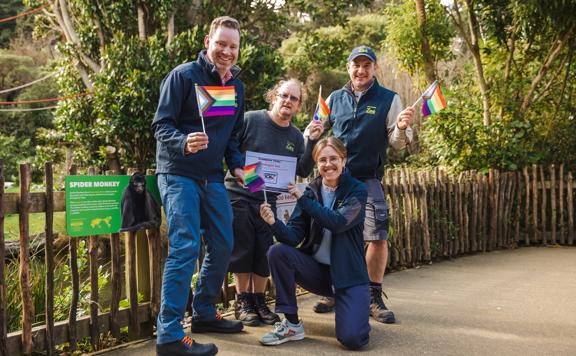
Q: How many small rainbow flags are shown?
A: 4